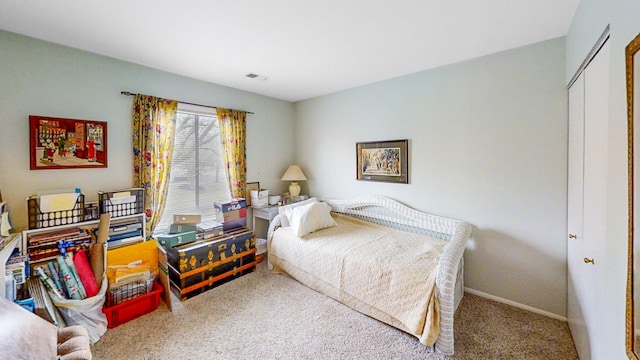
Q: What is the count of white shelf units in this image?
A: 2